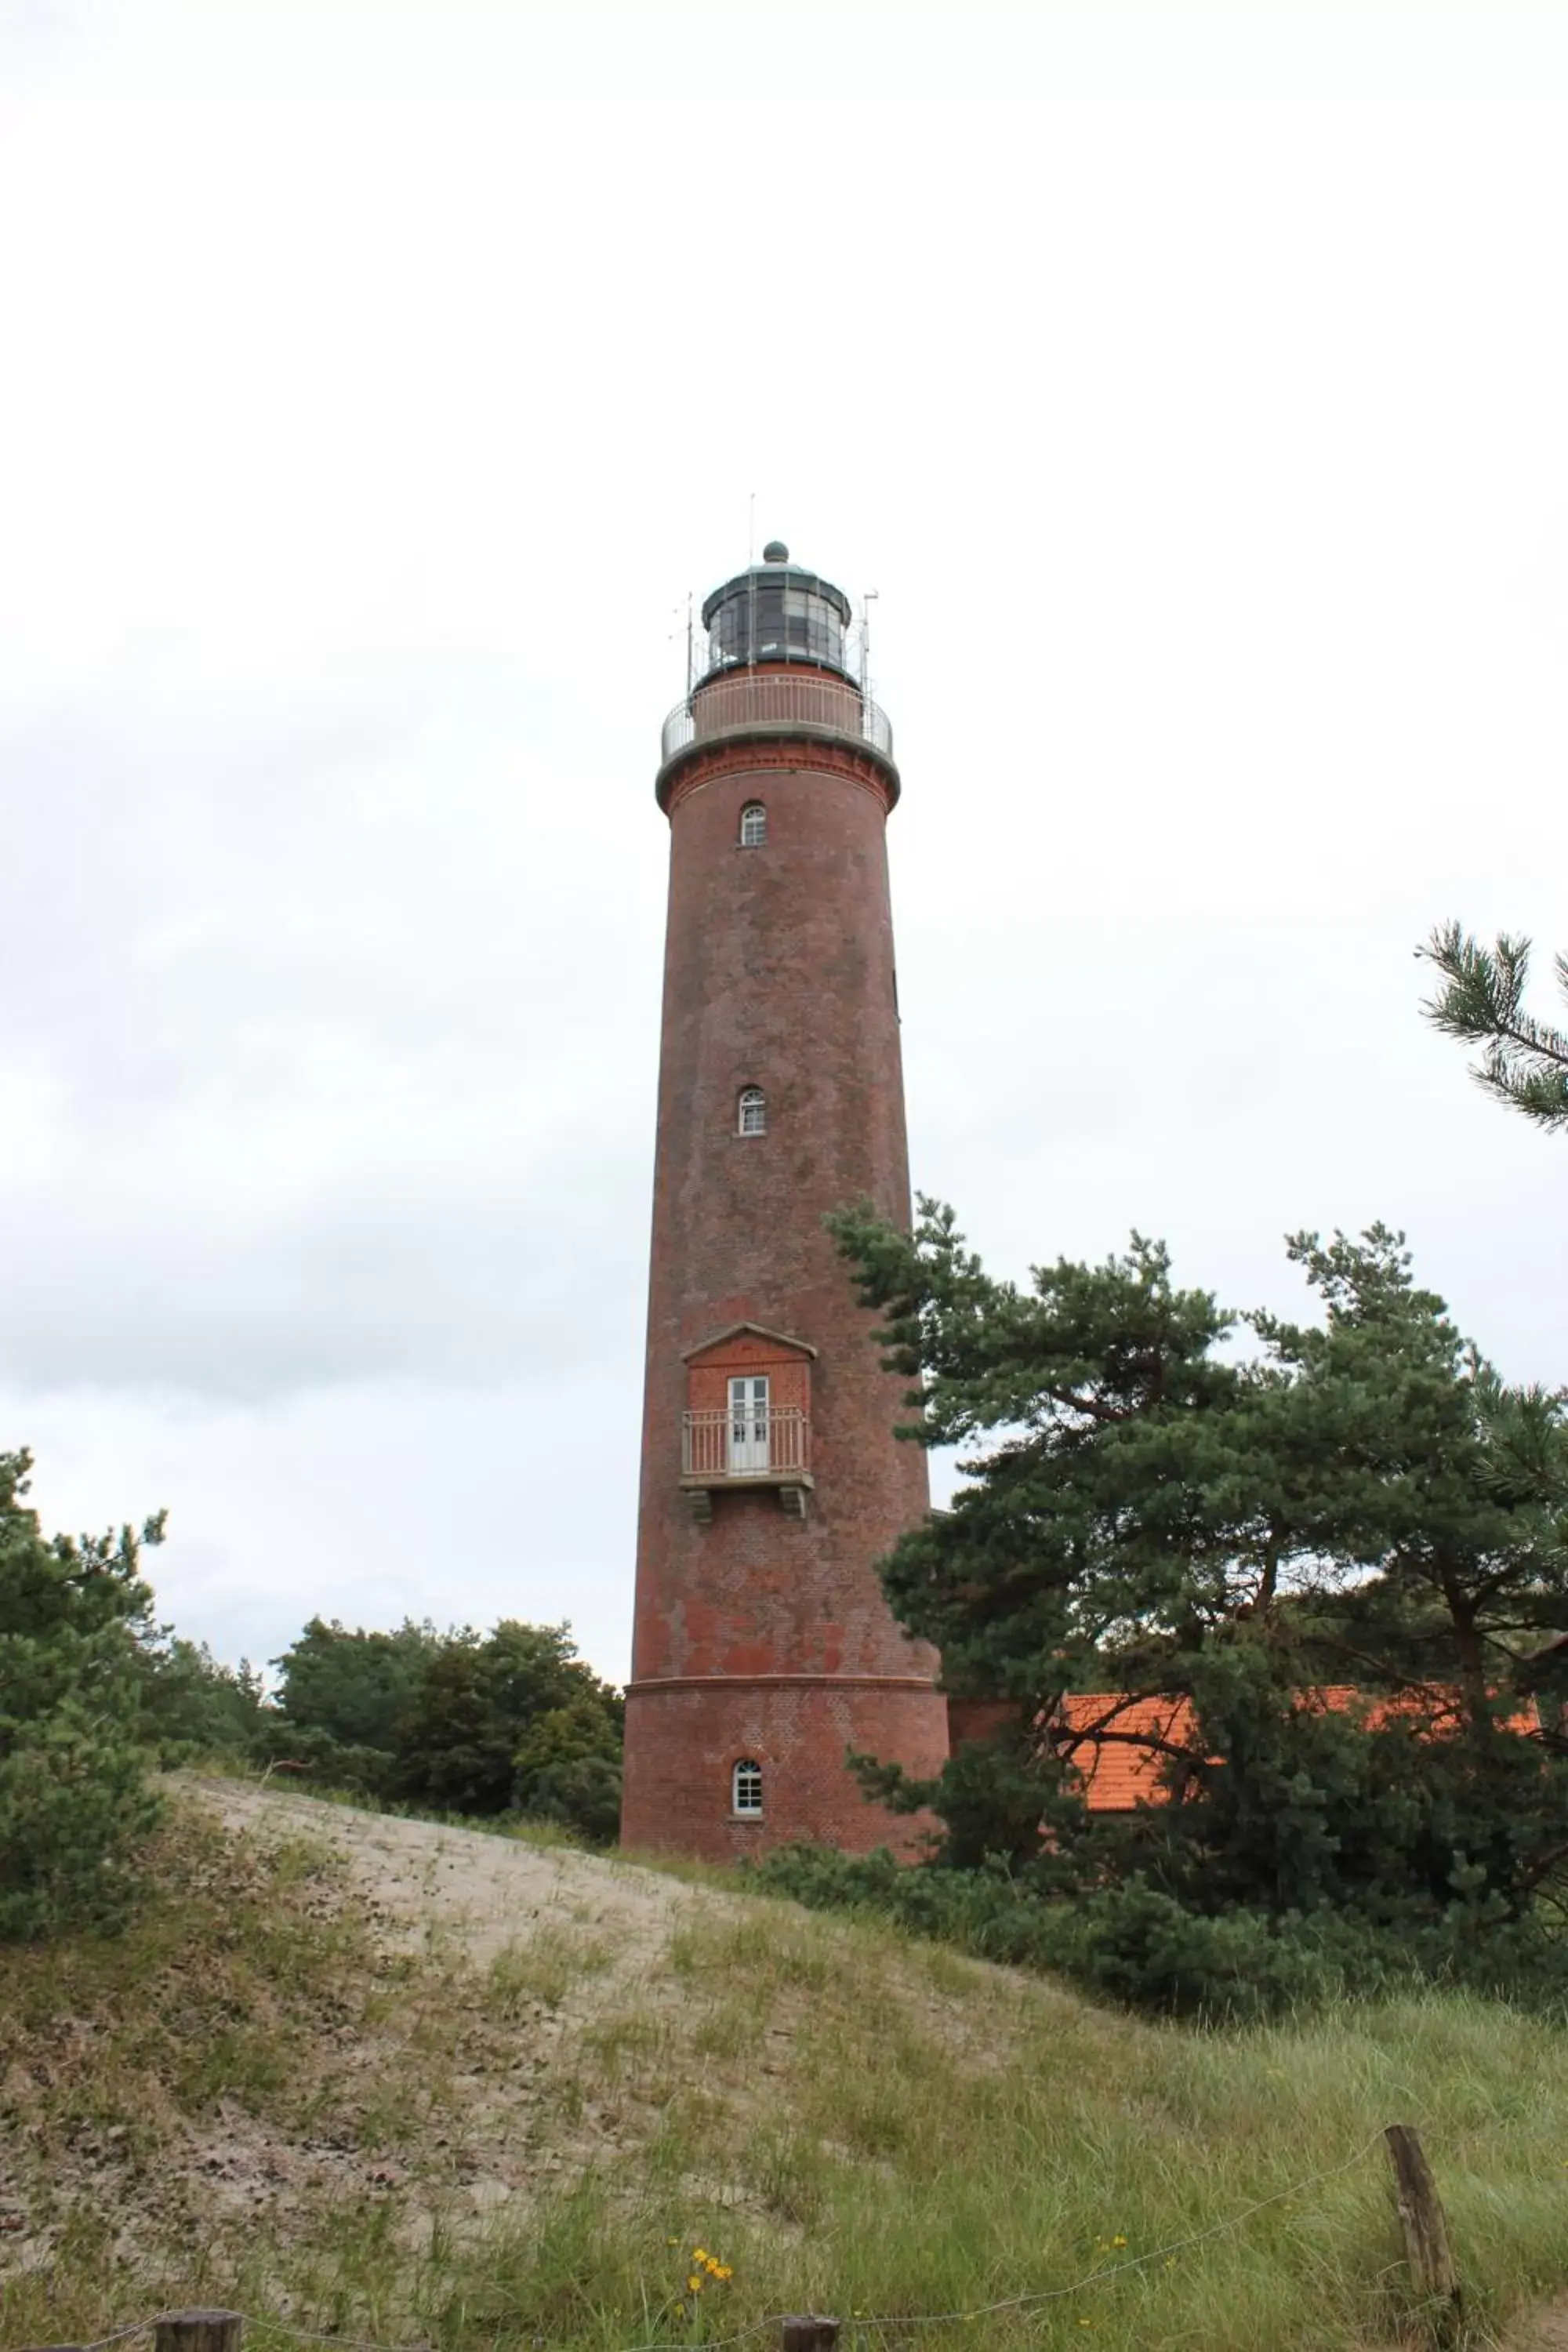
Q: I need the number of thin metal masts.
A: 3